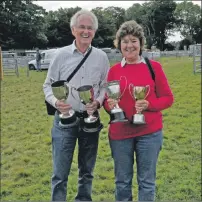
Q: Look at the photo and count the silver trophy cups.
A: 4